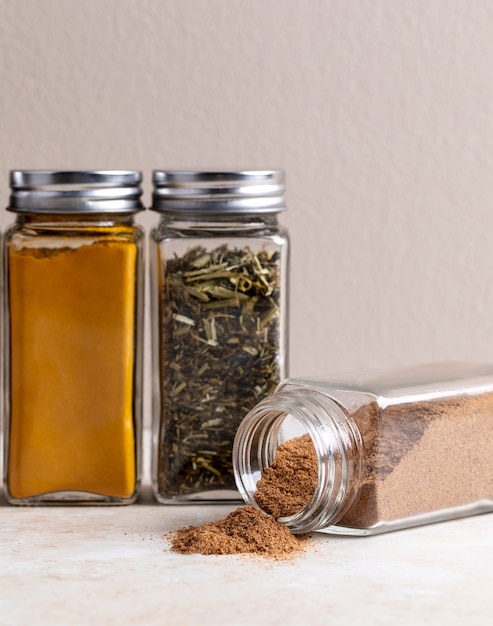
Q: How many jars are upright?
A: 2